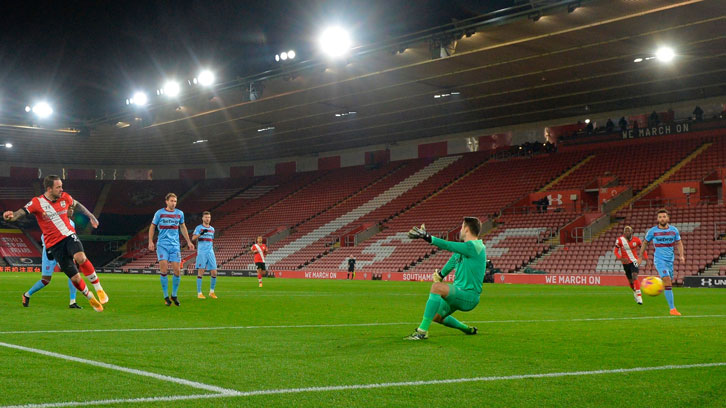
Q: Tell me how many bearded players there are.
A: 2